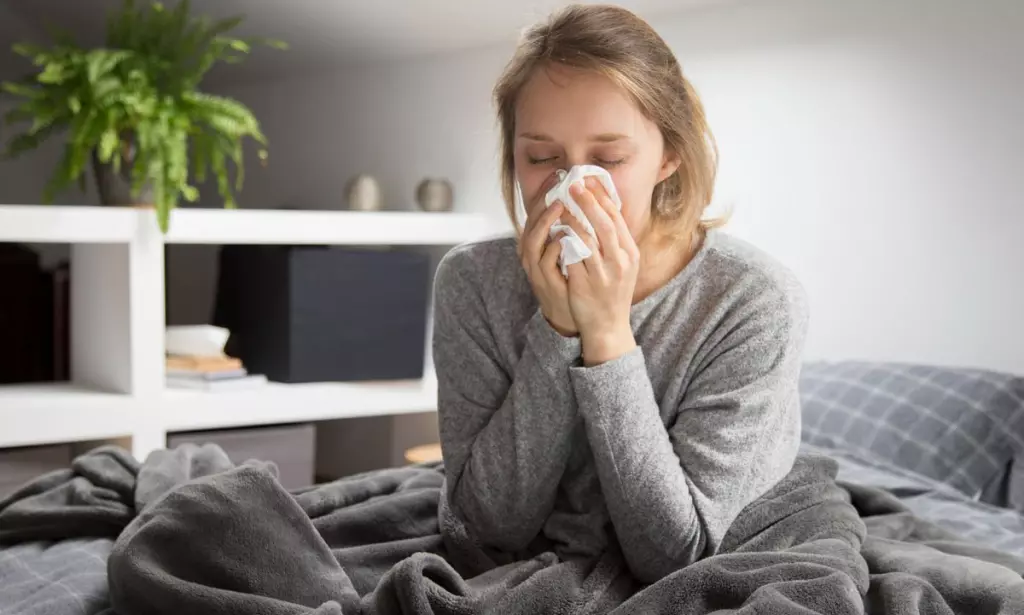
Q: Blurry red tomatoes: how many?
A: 0